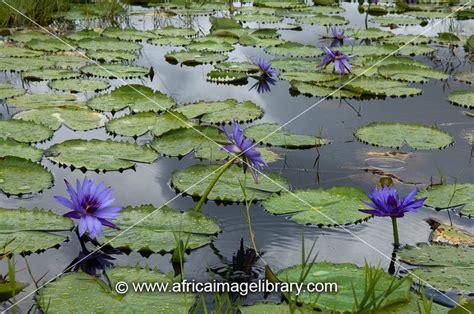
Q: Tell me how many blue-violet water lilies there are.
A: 6